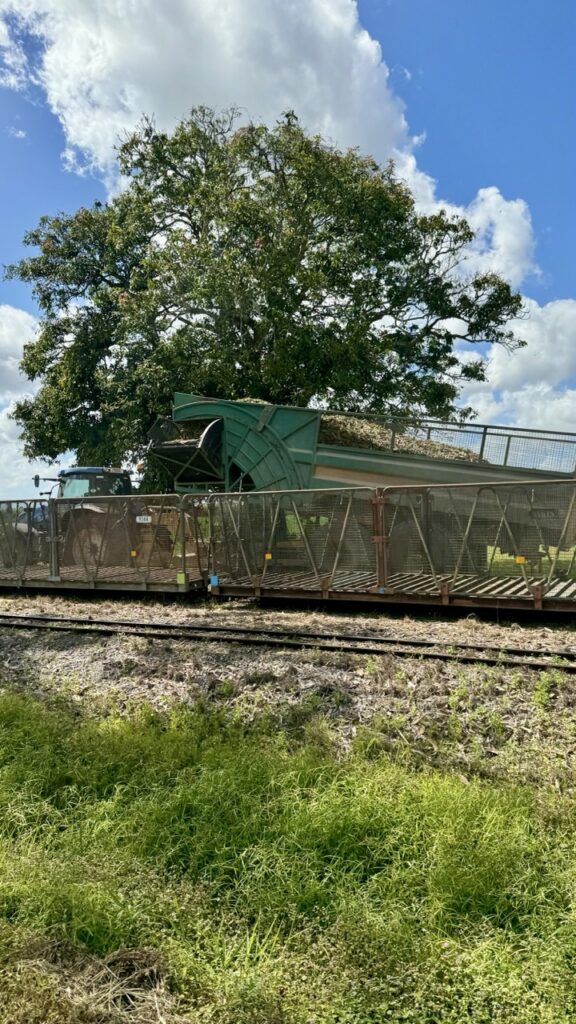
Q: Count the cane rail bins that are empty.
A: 2